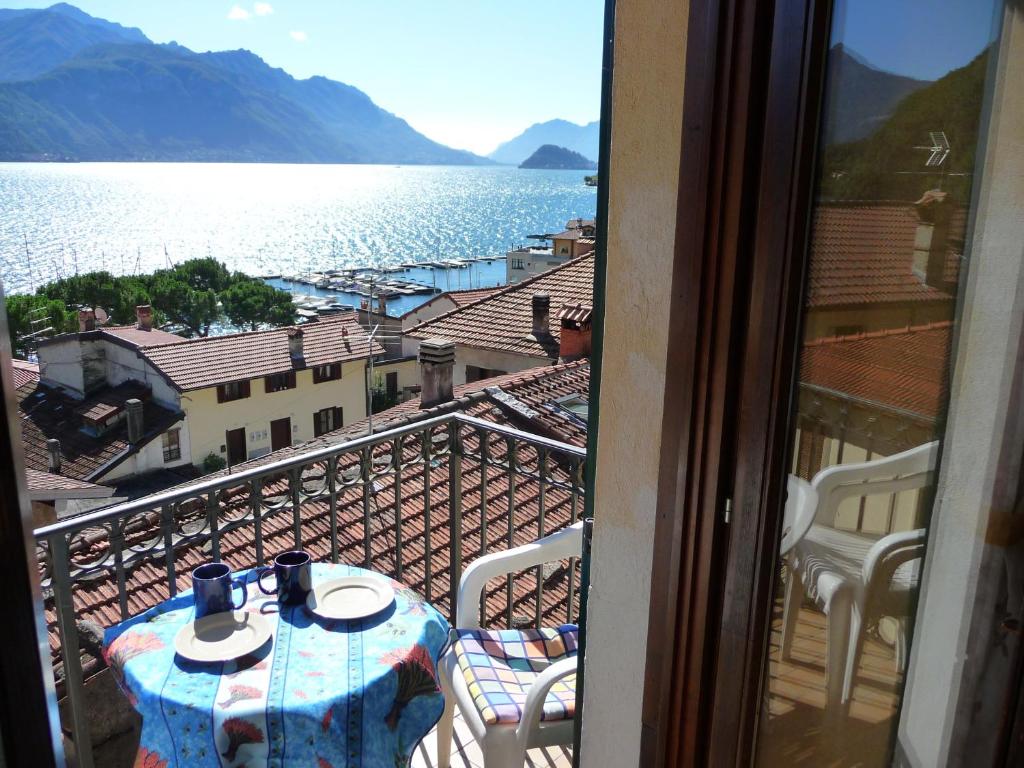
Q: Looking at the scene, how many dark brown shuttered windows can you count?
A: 4